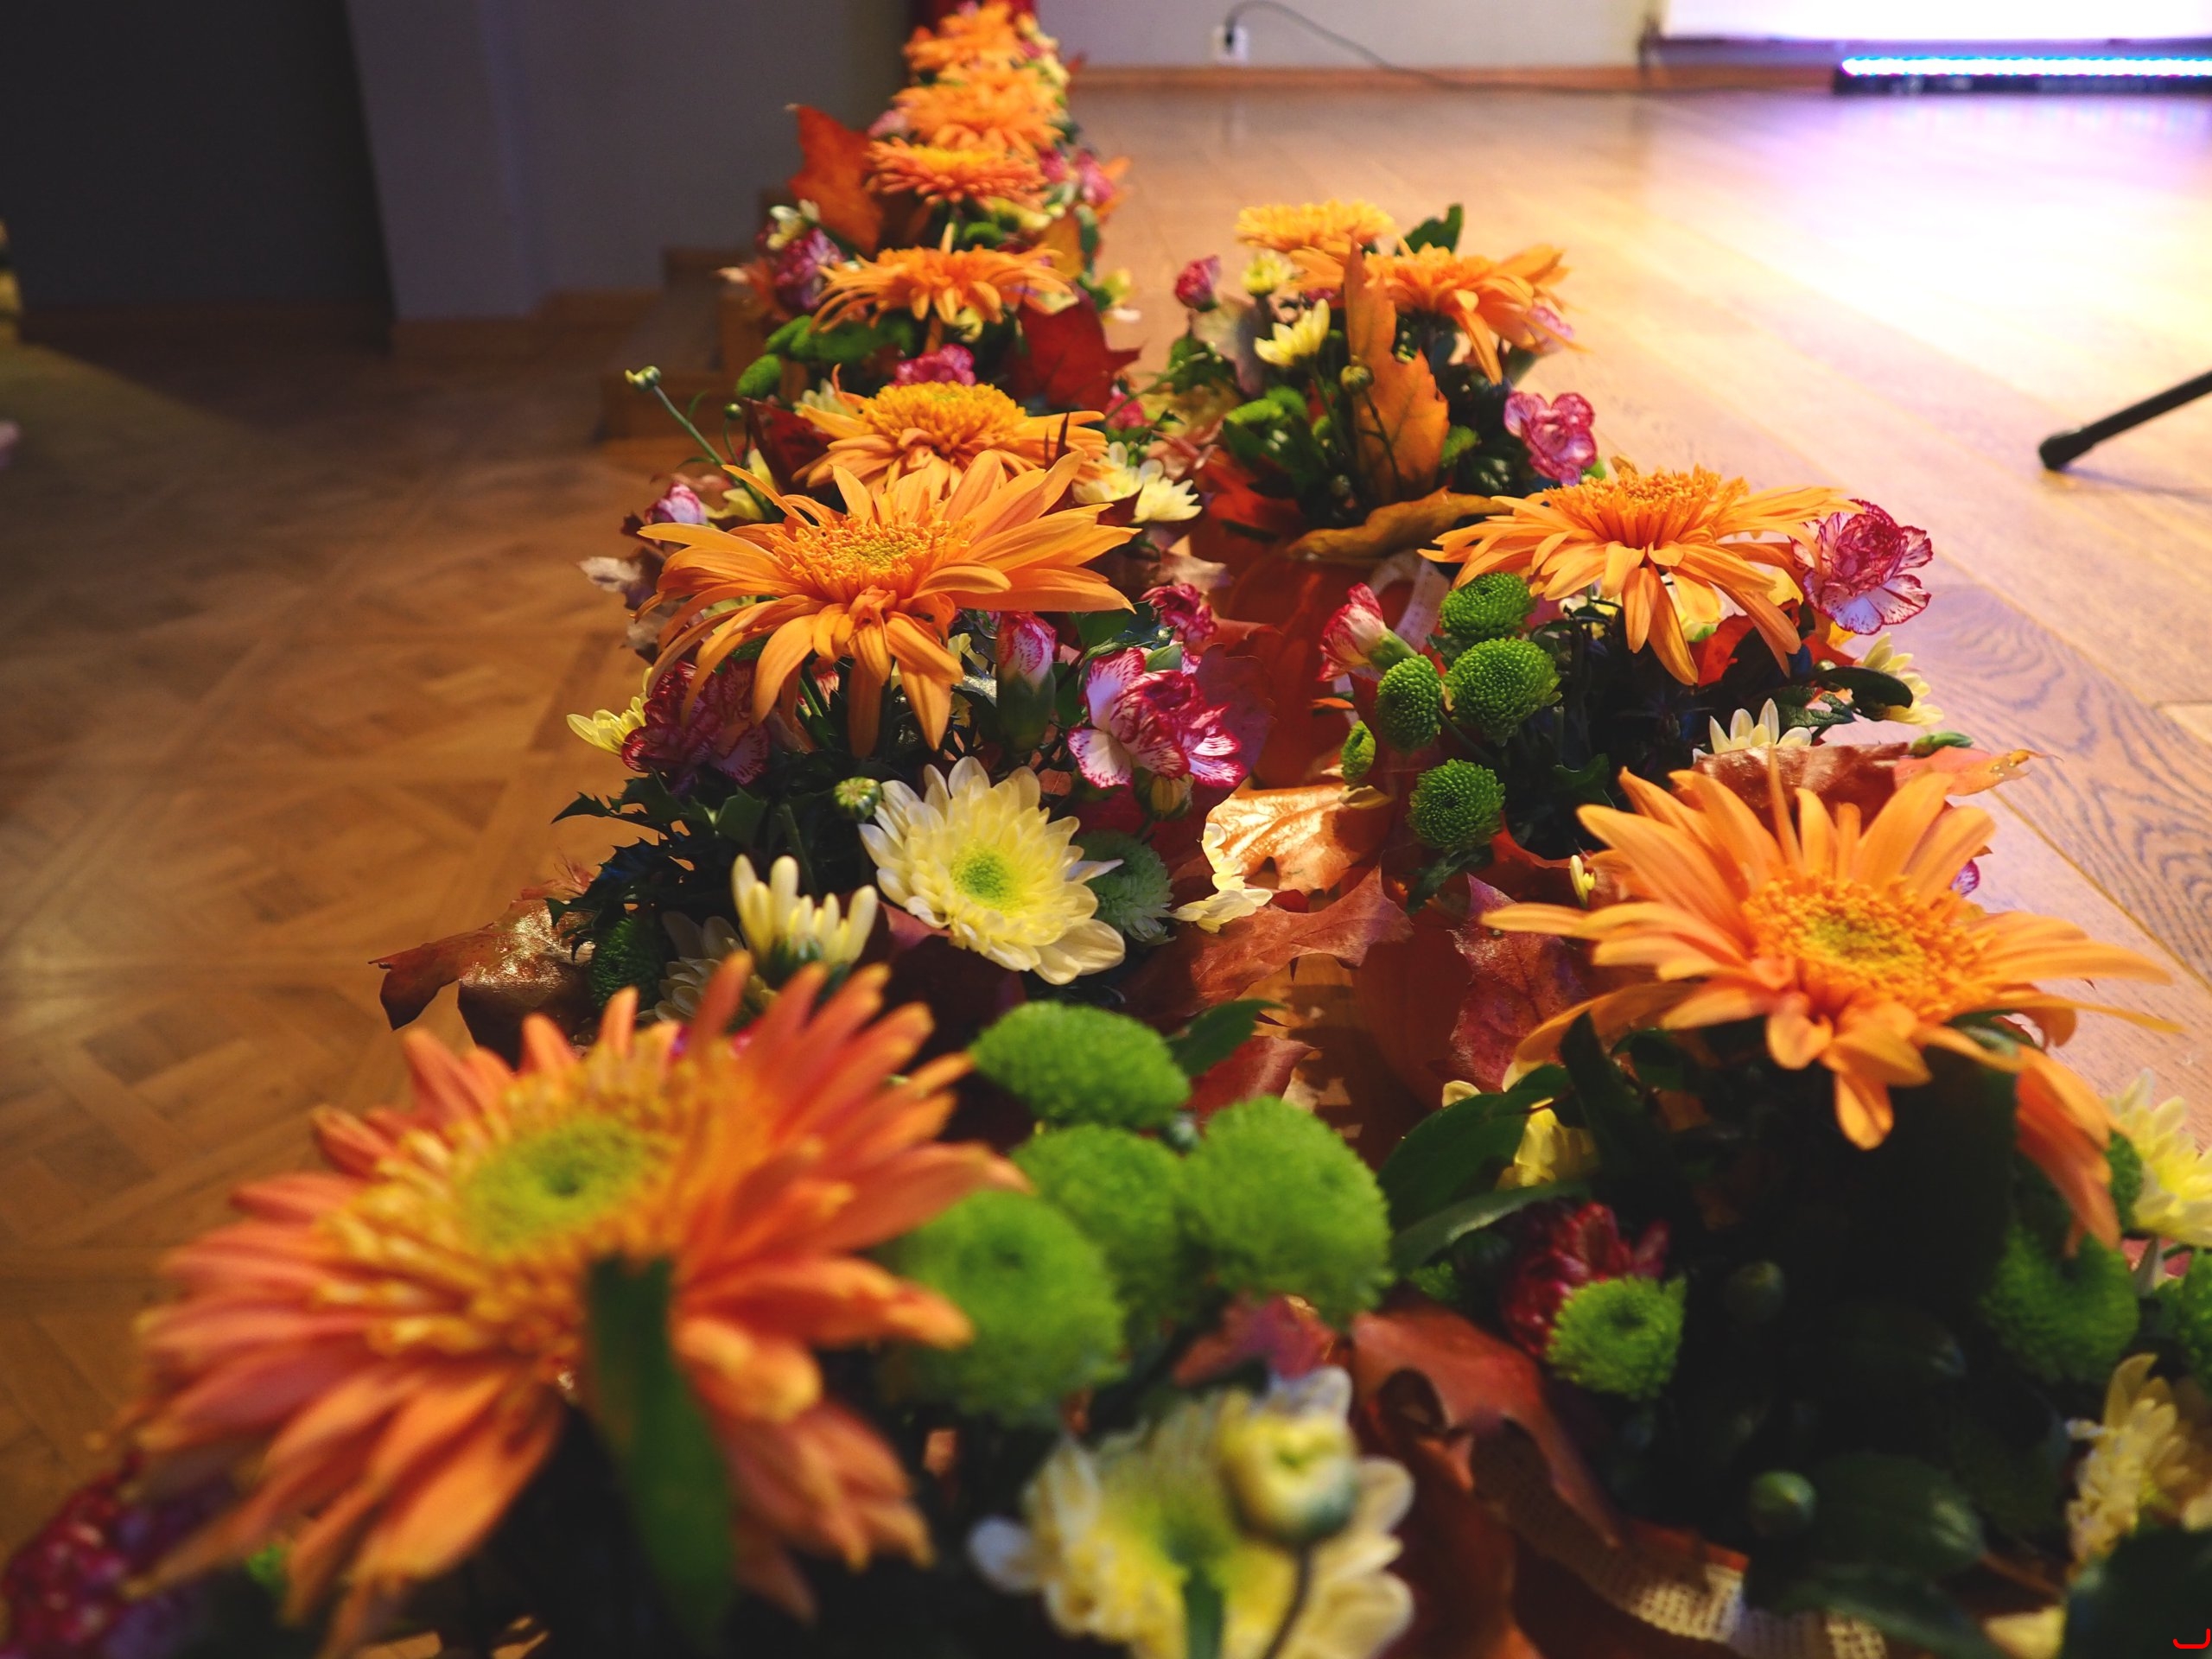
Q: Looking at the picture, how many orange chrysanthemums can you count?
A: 11